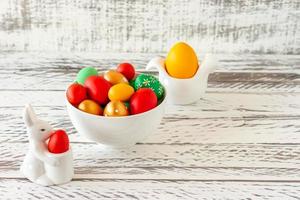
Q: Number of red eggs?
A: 5